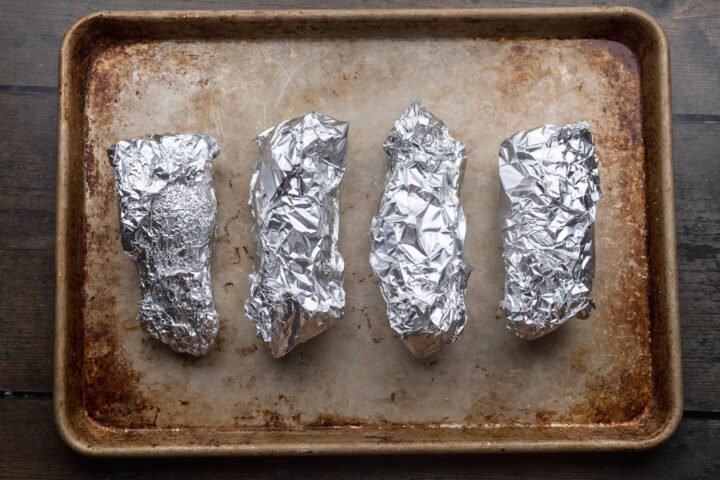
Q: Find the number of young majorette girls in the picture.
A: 0